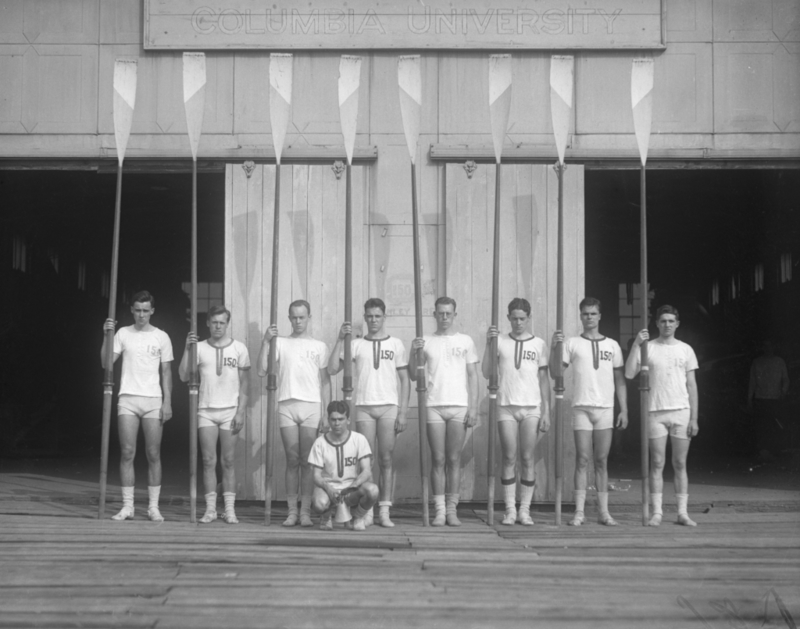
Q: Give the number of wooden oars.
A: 8